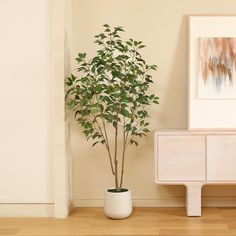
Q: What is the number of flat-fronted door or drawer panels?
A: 2